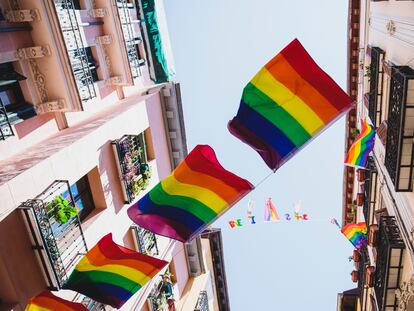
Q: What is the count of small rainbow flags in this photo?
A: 2